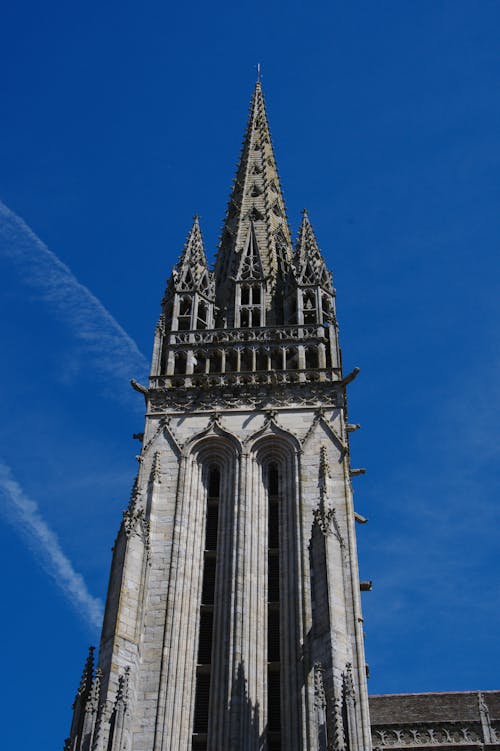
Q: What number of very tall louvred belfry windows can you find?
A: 2